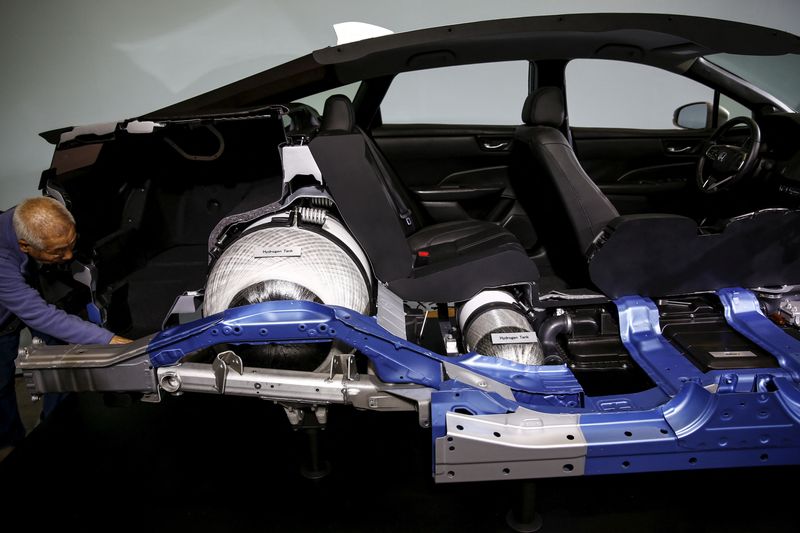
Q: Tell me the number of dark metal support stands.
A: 2